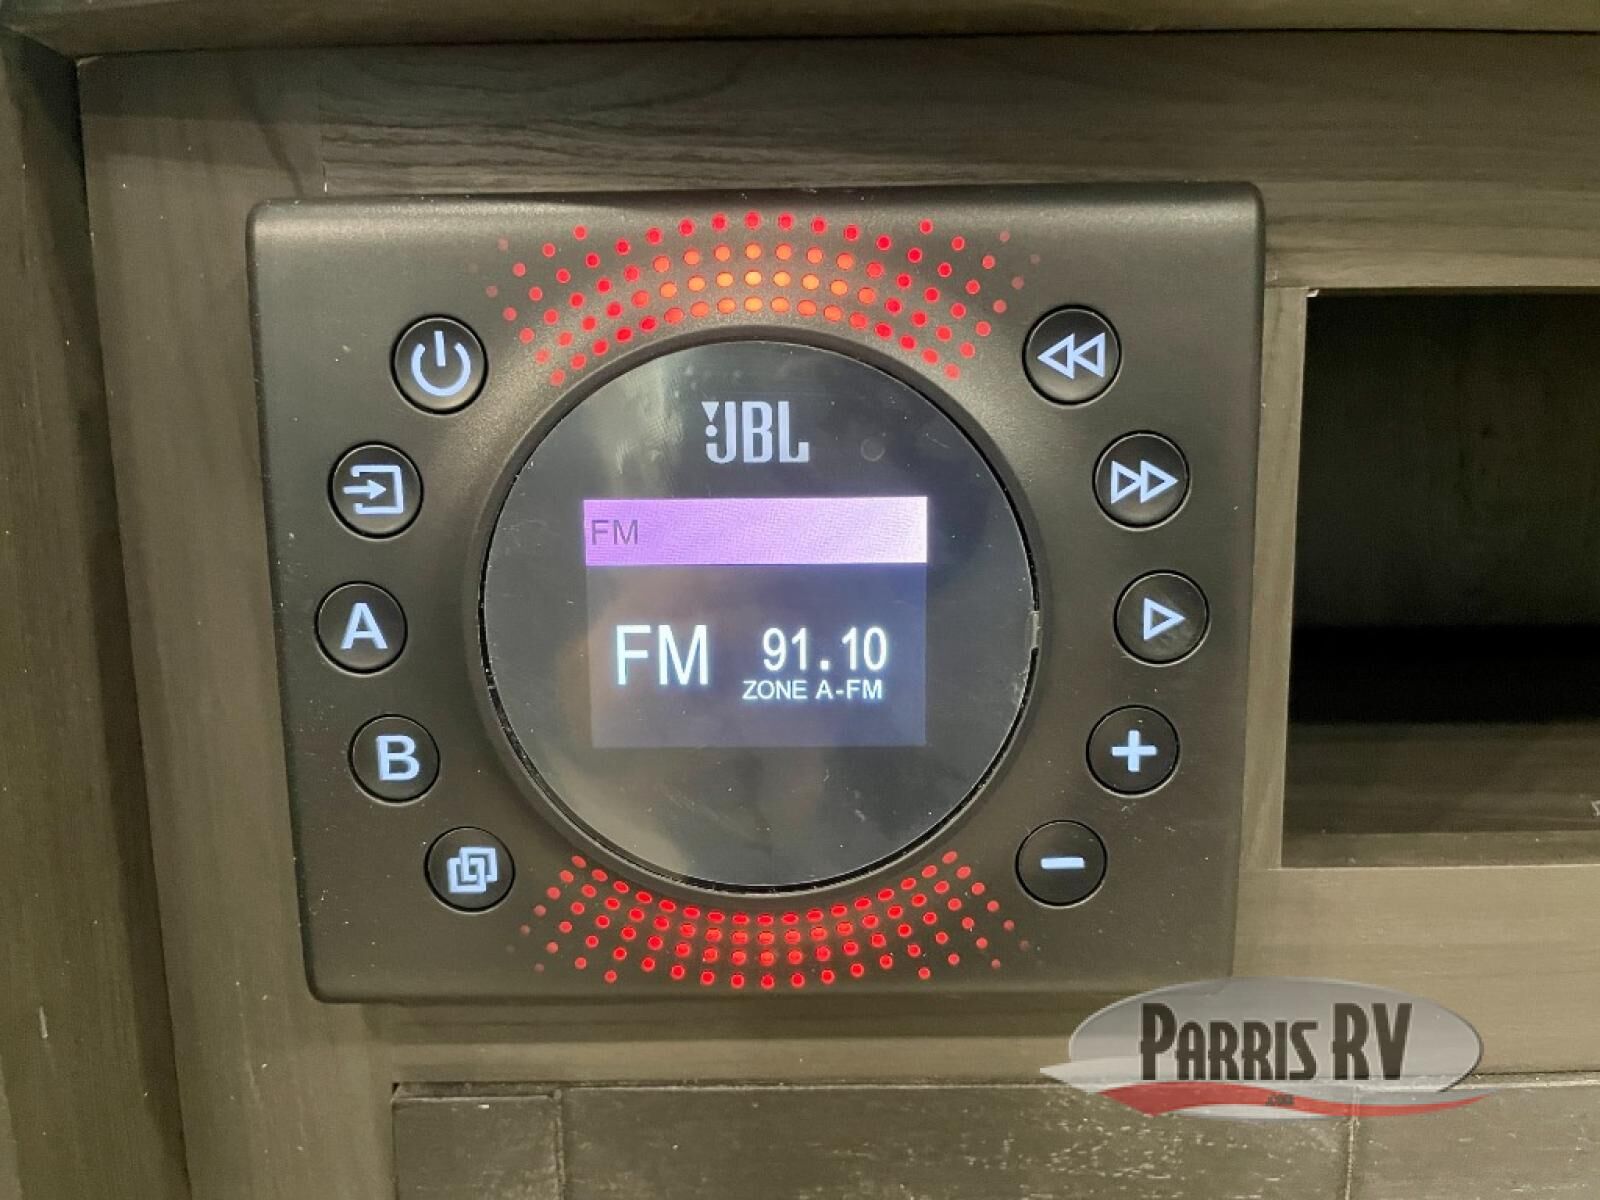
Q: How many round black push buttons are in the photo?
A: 10